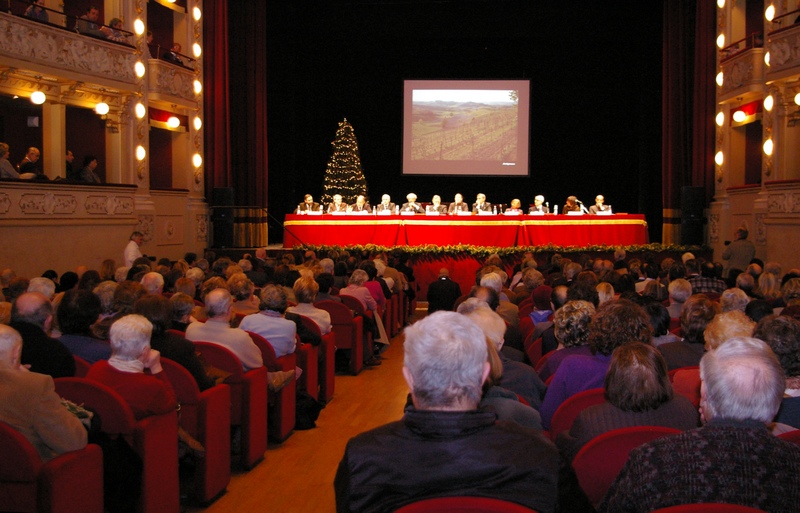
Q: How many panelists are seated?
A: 12